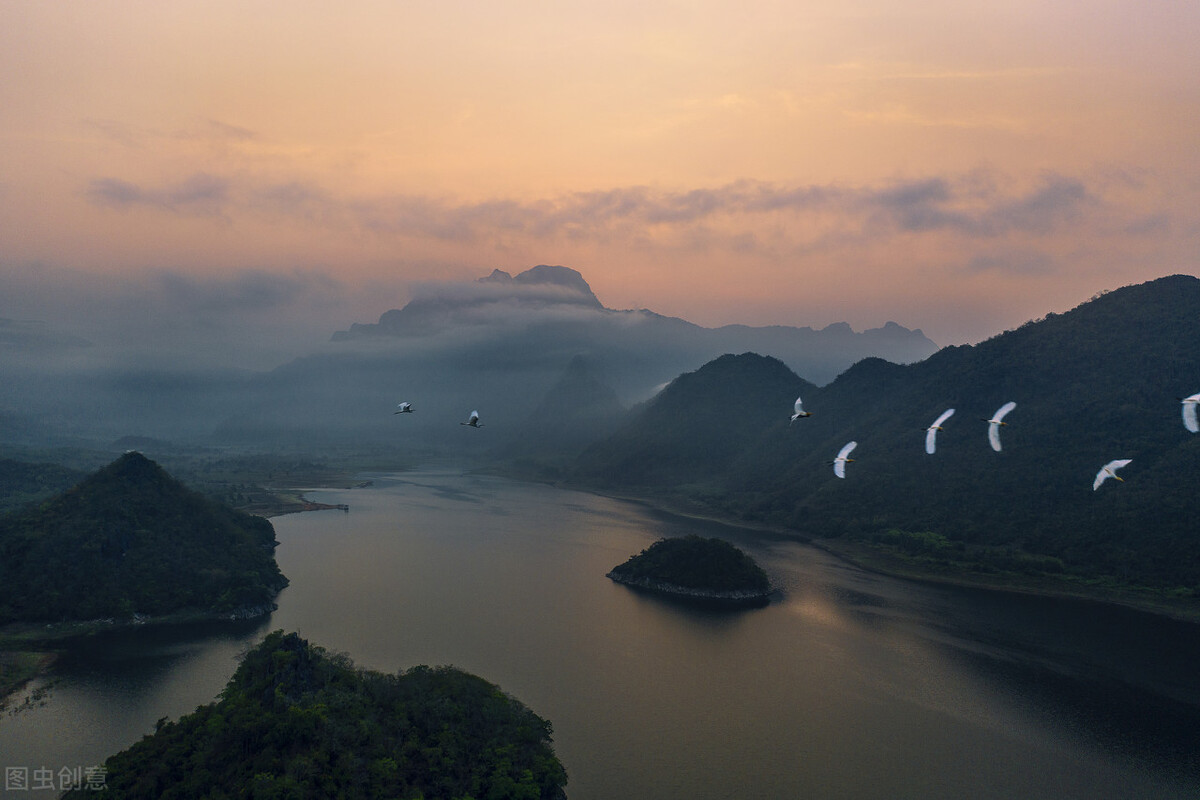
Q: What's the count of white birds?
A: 8